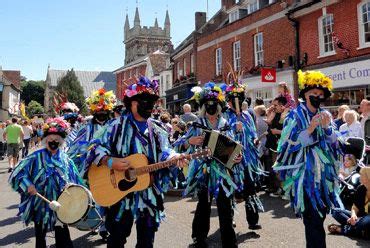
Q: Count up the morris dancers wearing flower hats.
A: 7